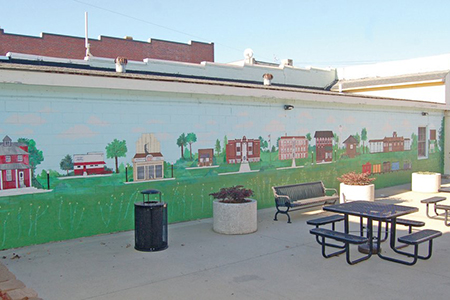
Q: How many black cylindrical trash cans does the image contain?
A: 1